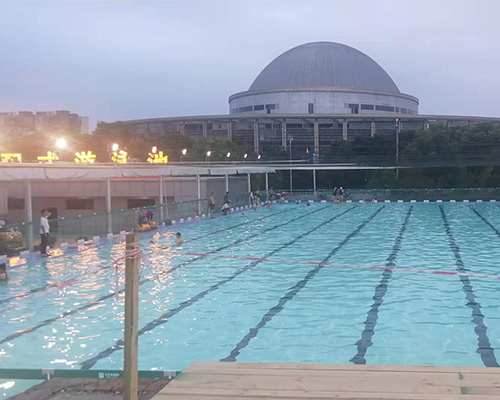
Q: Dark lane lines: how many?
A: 7